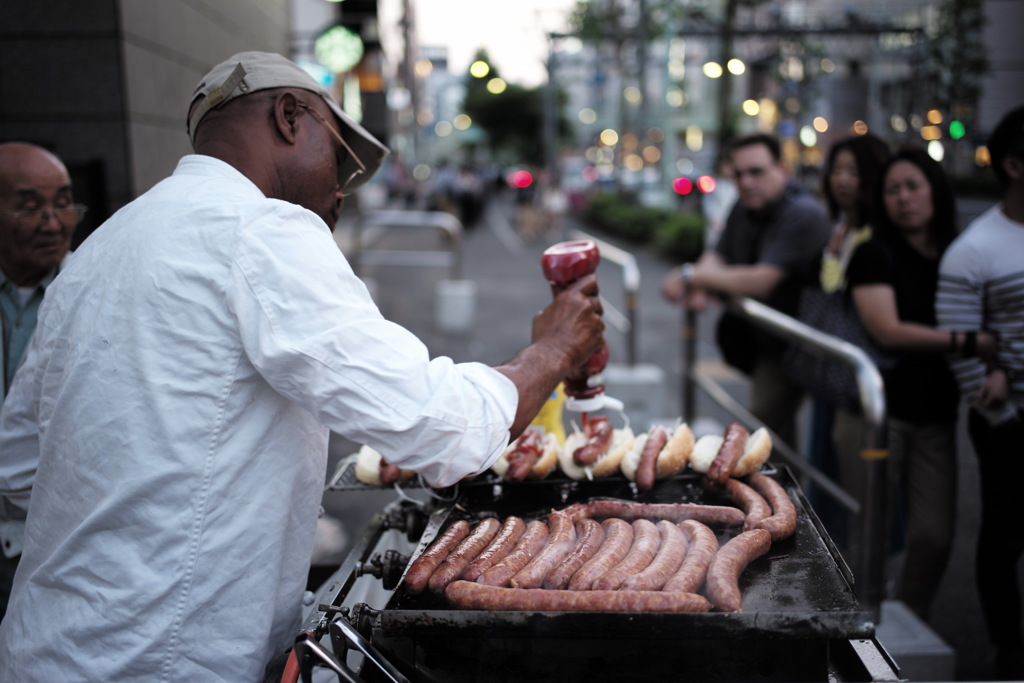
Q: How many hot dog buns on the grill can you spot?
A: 5